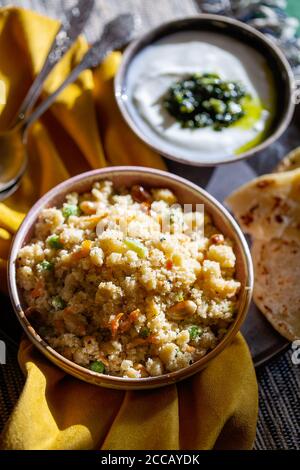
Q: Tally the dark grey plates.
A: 1